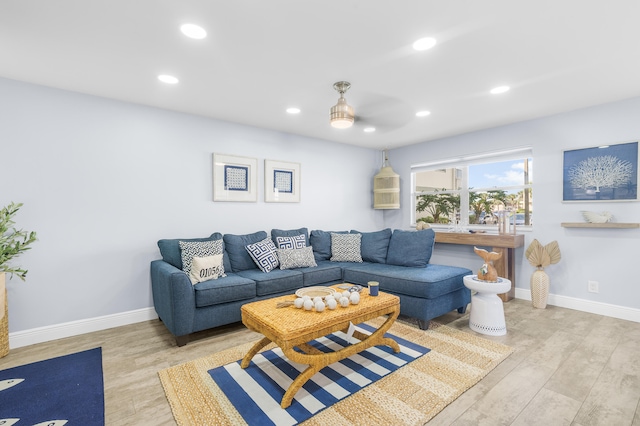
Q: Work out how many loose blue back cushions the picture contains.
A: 6